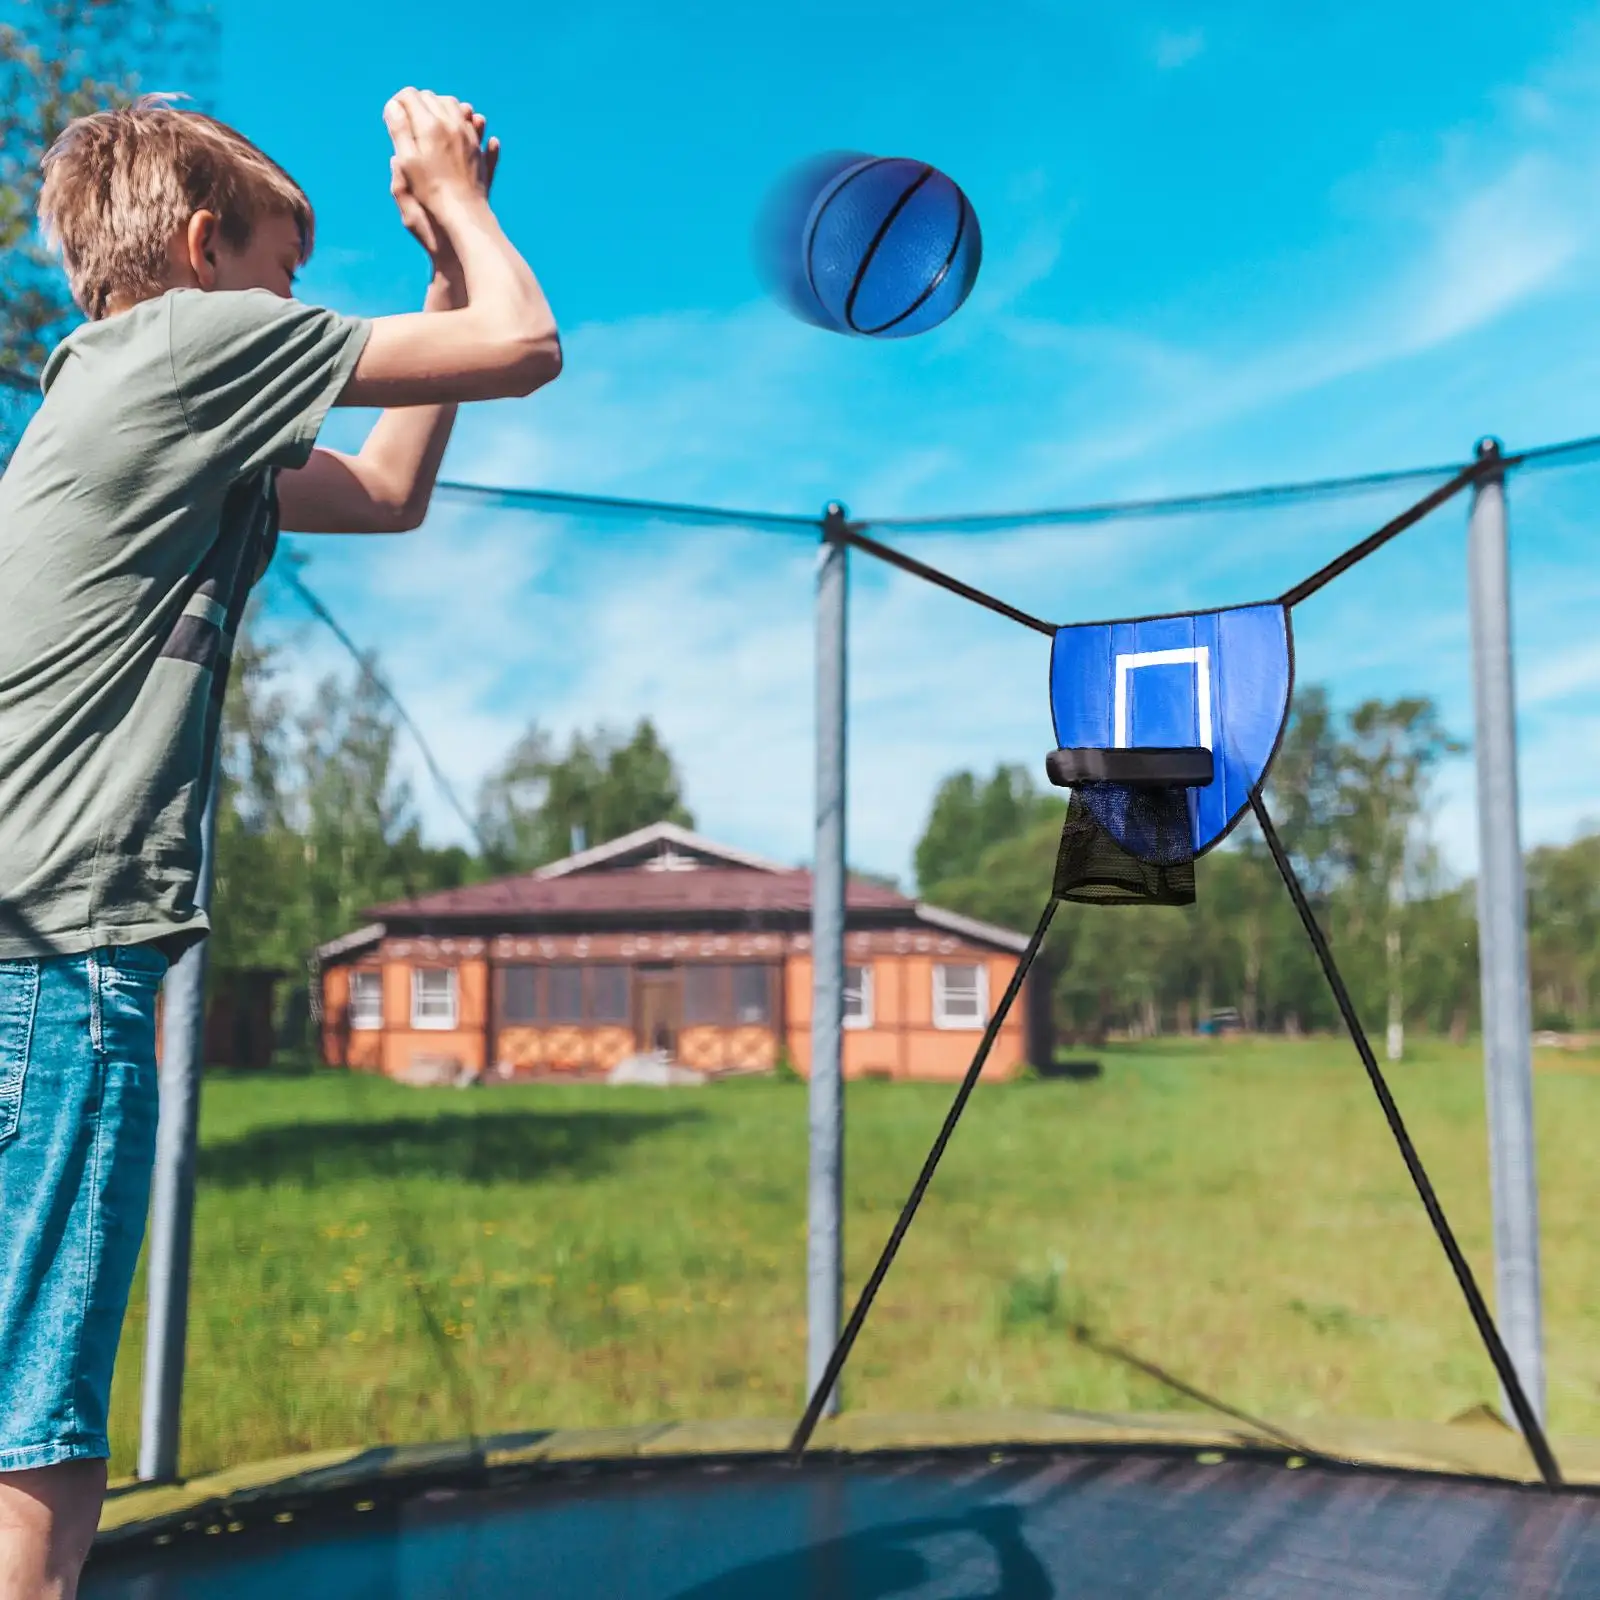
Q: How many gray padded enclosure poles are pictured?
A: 3